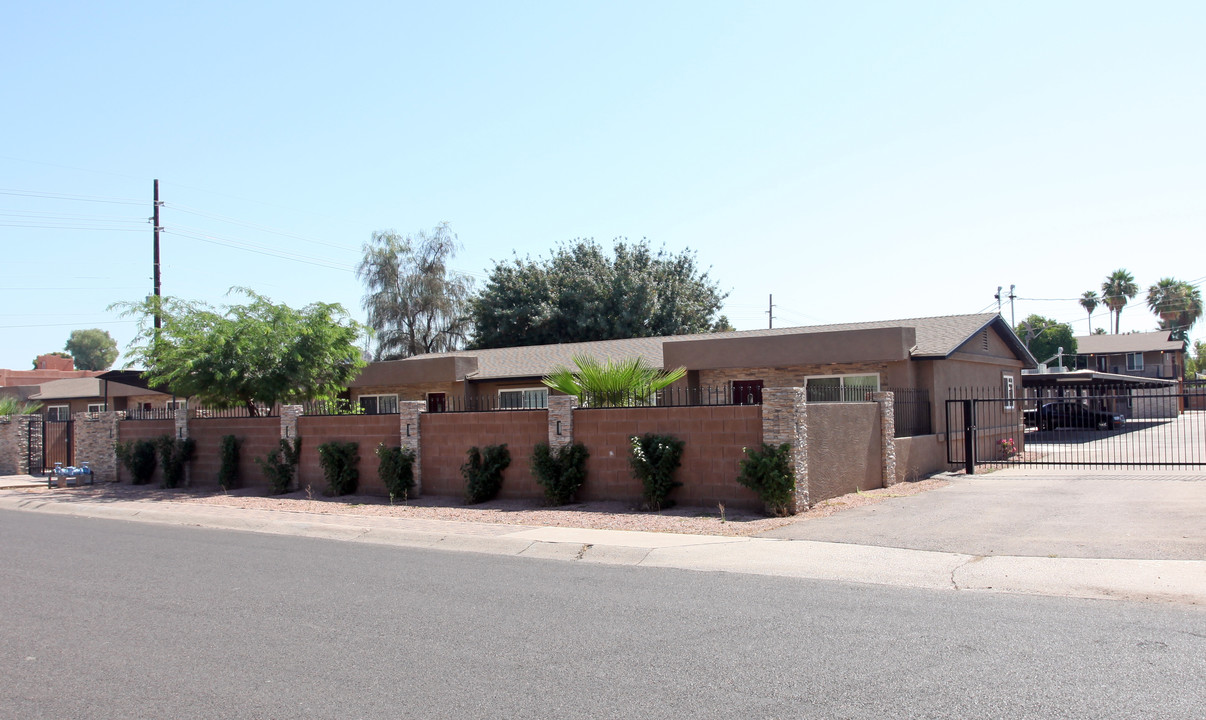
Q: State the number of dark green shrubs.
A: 10